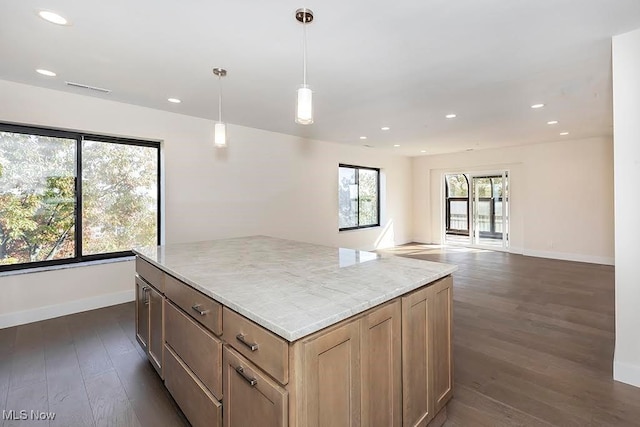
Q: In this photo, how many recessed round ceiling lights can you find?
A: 11